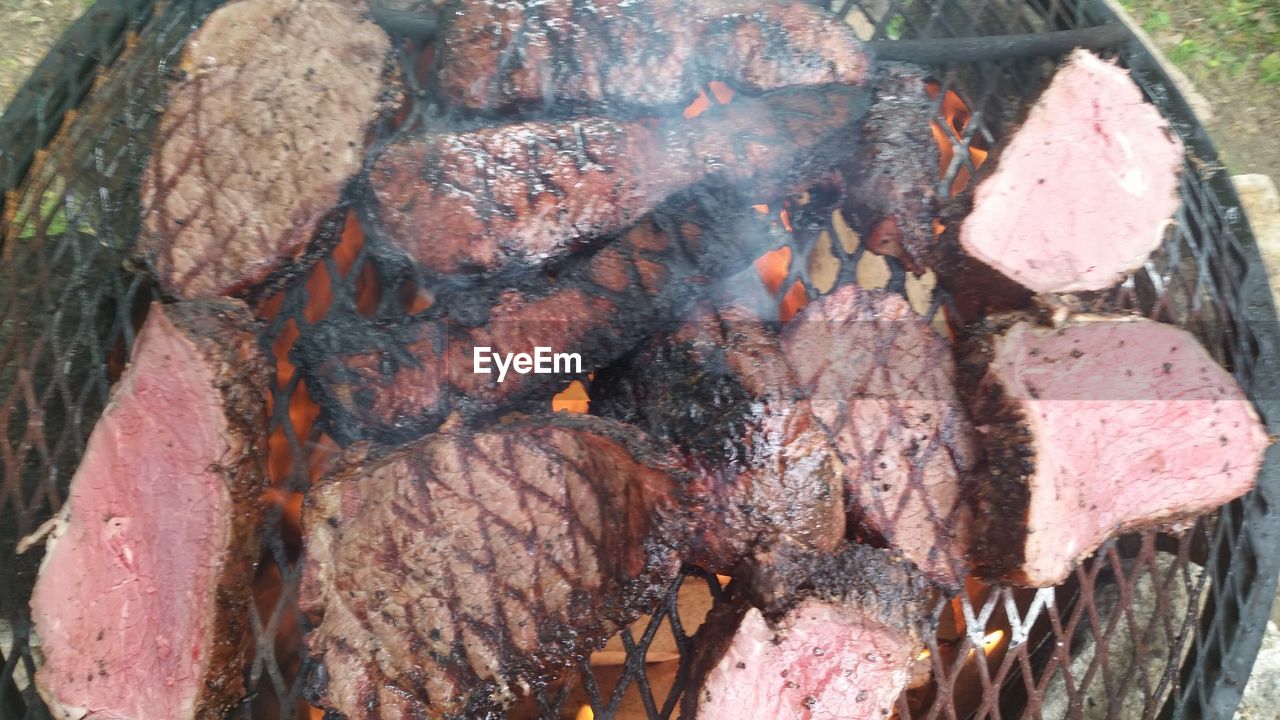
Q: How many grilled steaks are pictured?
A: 12